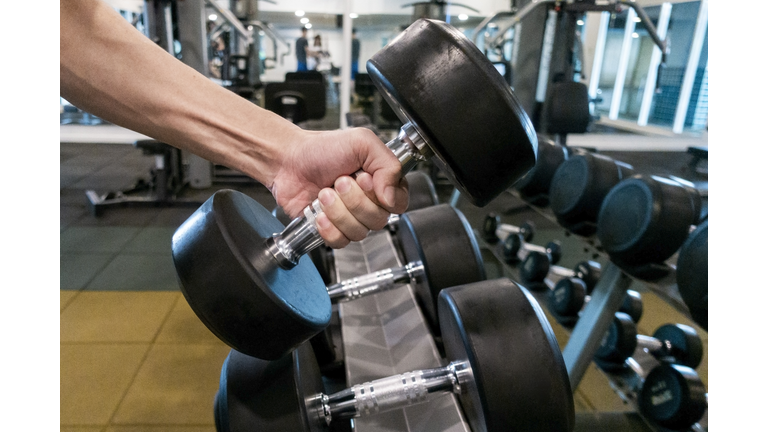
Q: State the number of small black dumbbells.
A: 6